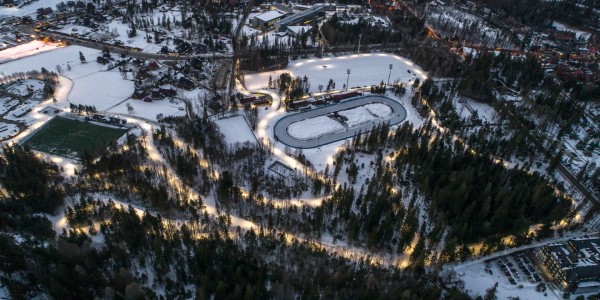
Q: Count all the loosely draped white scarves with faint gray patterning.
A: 0